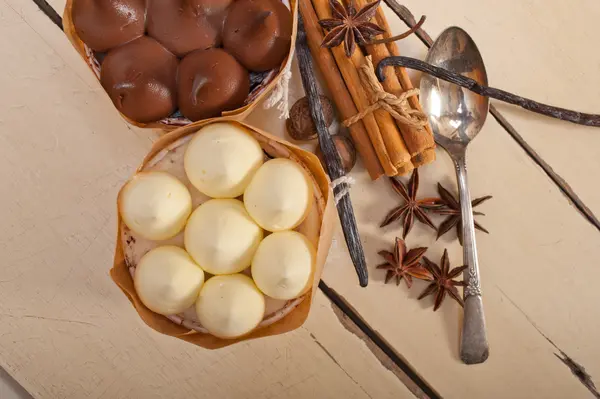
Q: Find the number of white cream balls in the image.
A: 7